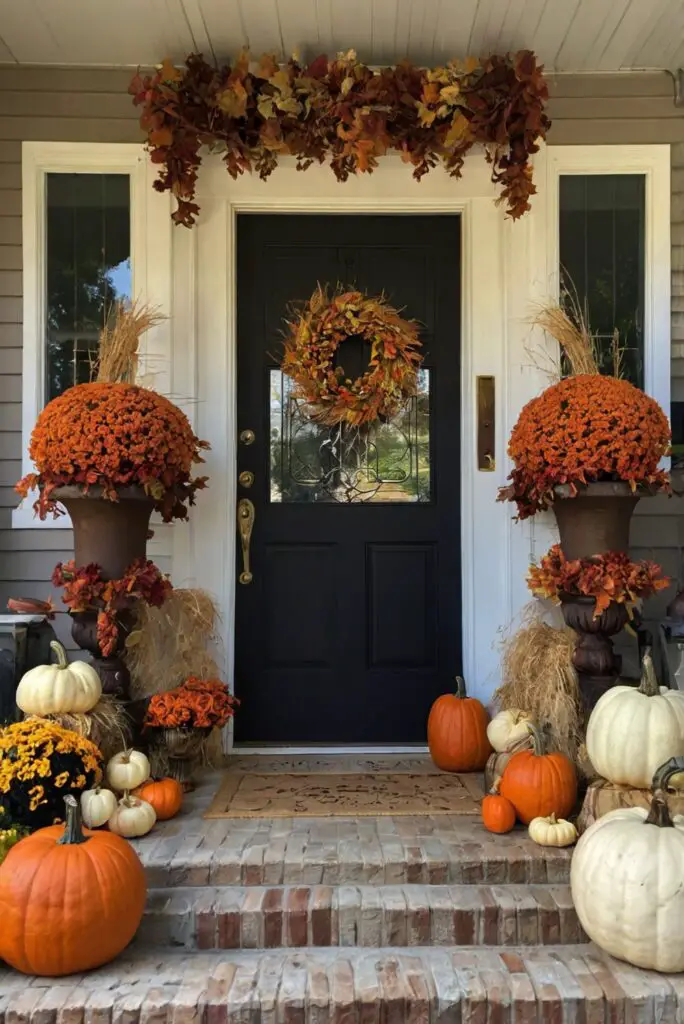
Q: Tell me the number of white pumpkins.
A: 8